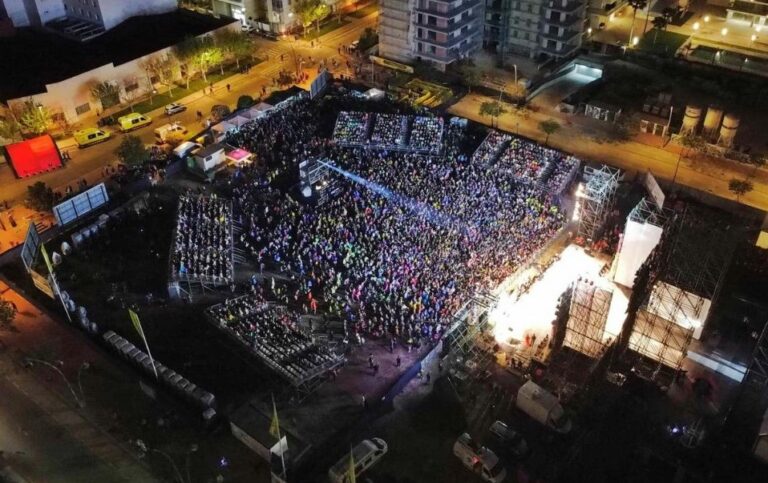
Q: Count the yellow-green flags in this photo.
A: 4